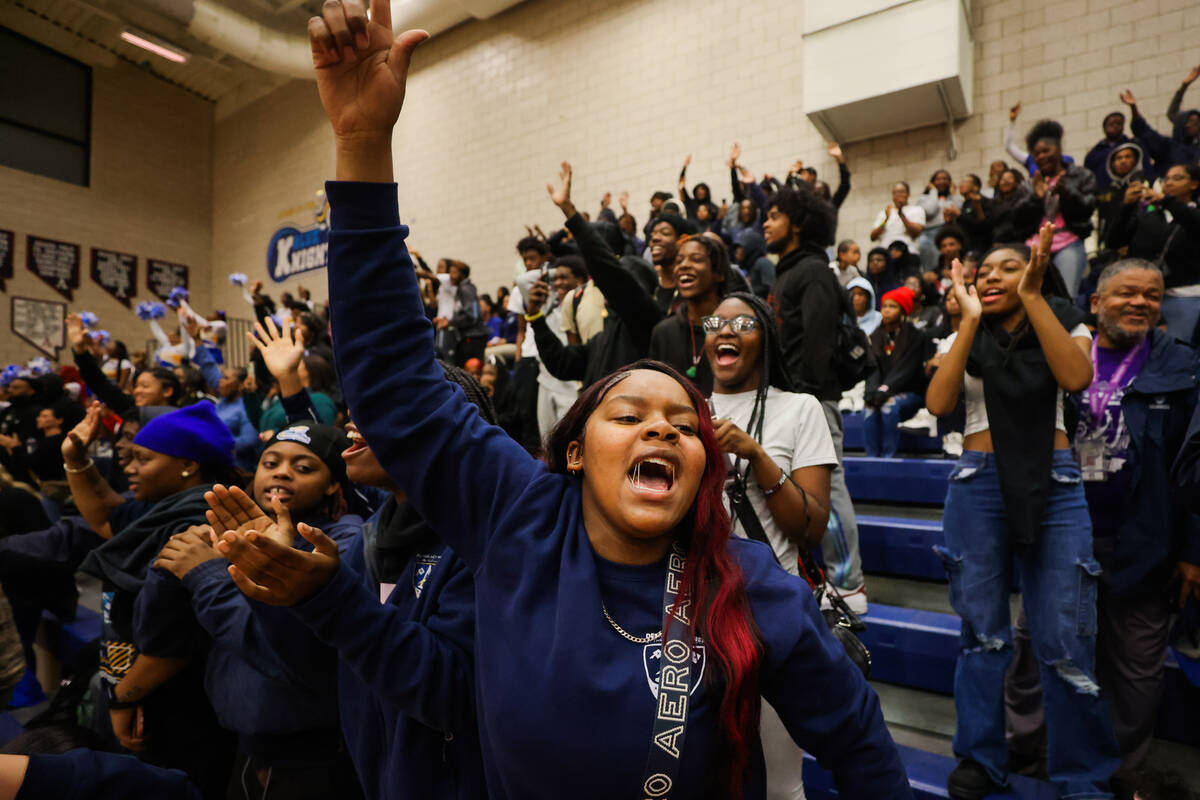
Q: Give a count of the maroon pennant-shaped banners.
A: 4